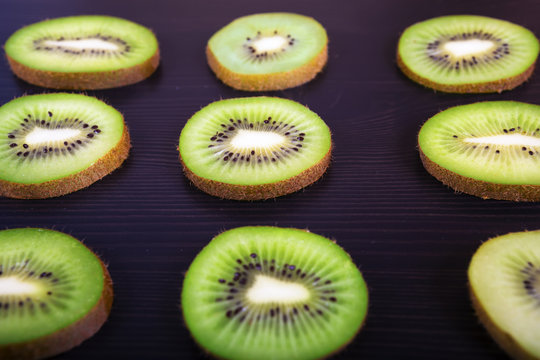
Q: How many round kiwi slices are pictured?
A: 9